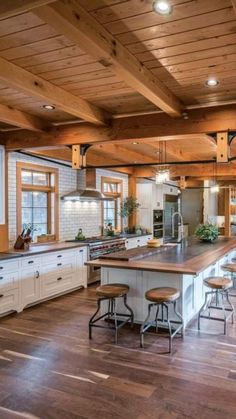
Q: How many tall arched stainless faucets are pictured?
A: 1